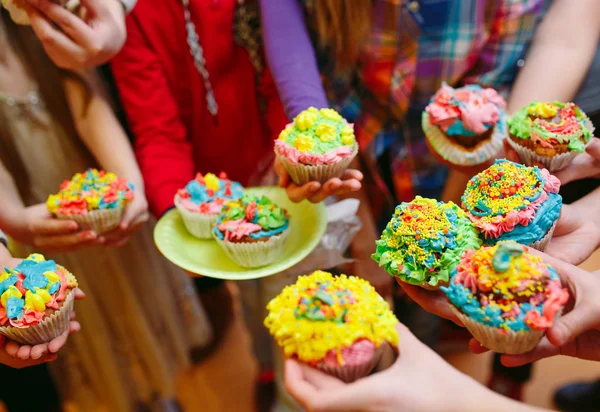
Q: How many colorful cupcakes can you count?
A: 11